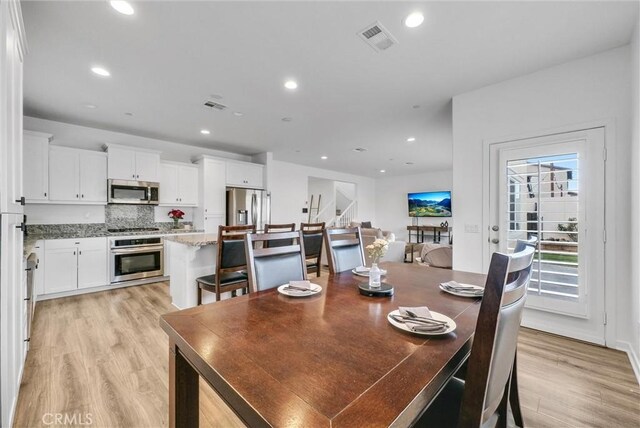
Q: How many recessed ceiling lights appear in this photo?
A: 8